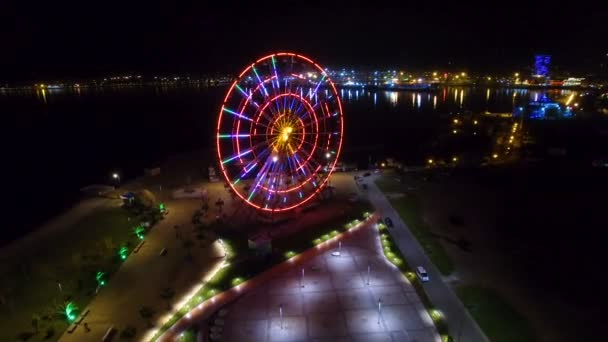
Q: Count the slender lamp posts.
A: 5